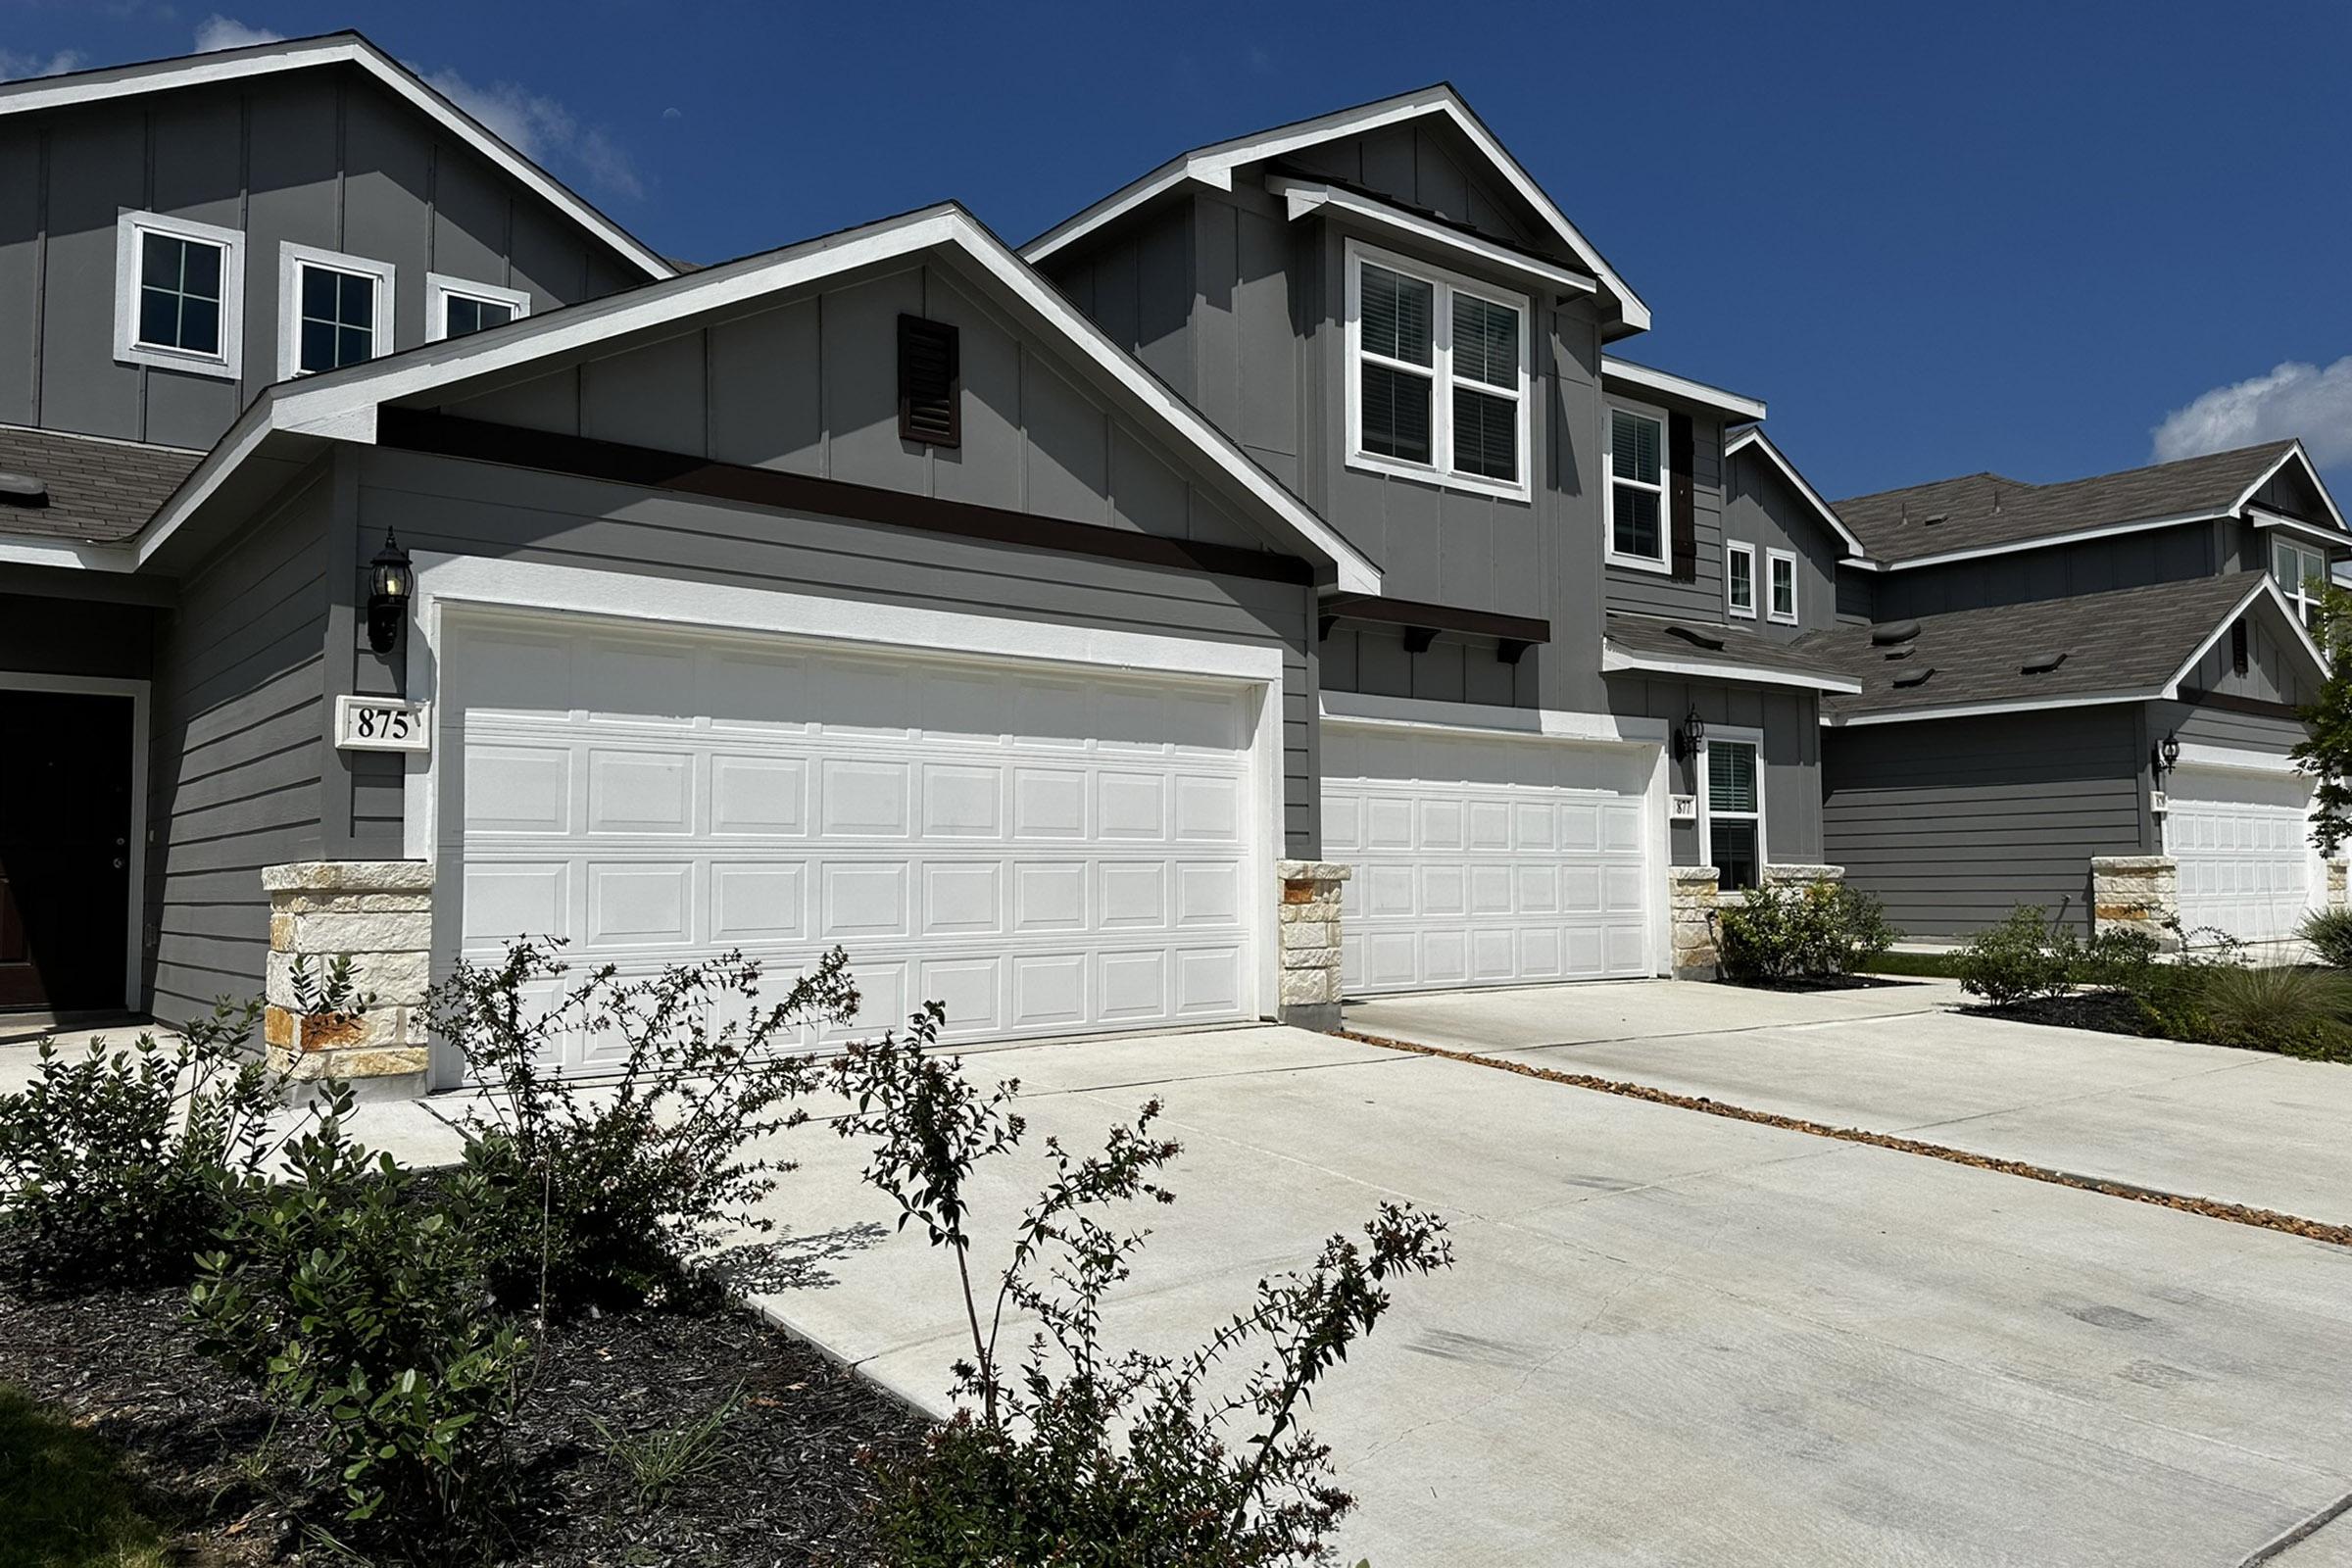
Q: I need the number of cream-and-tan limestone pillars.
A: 6